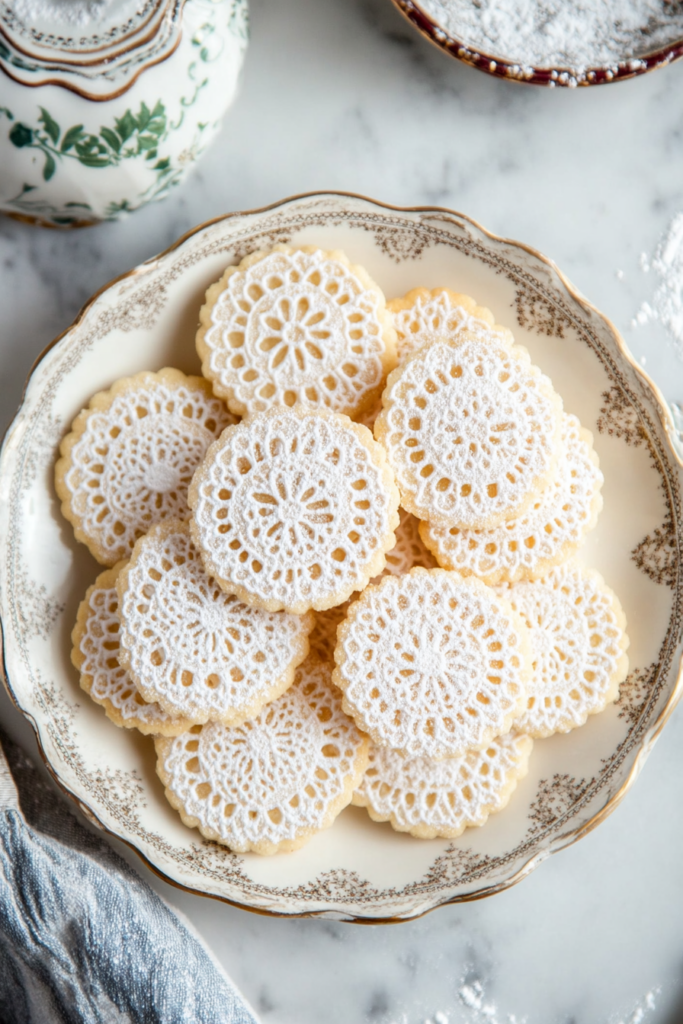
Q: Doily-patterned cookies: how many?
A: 12